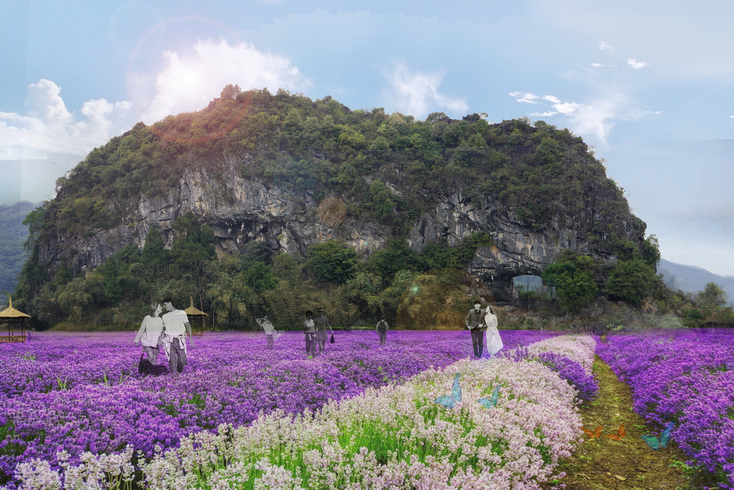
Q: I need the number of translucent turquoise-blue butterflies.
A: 3